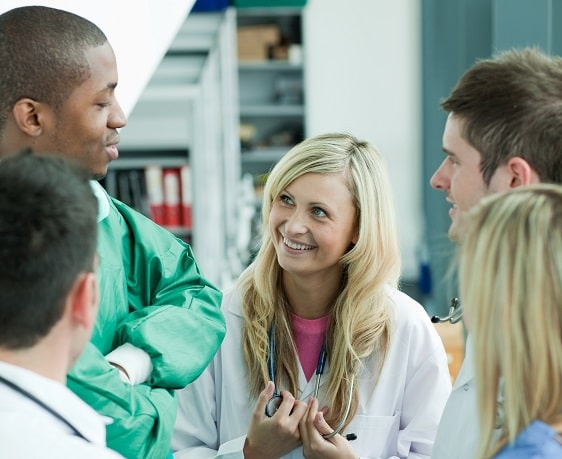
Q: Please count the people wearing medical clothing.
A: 5